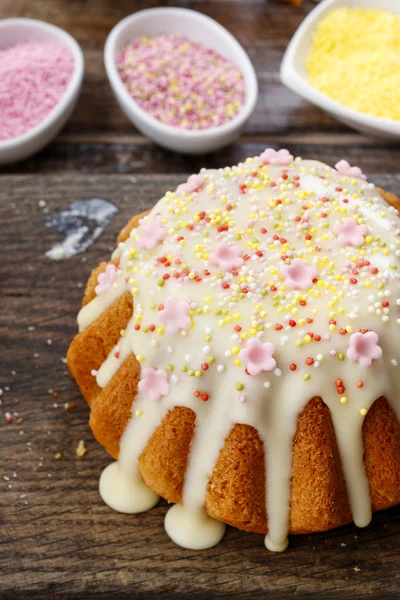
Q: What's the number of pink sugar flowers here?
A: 12